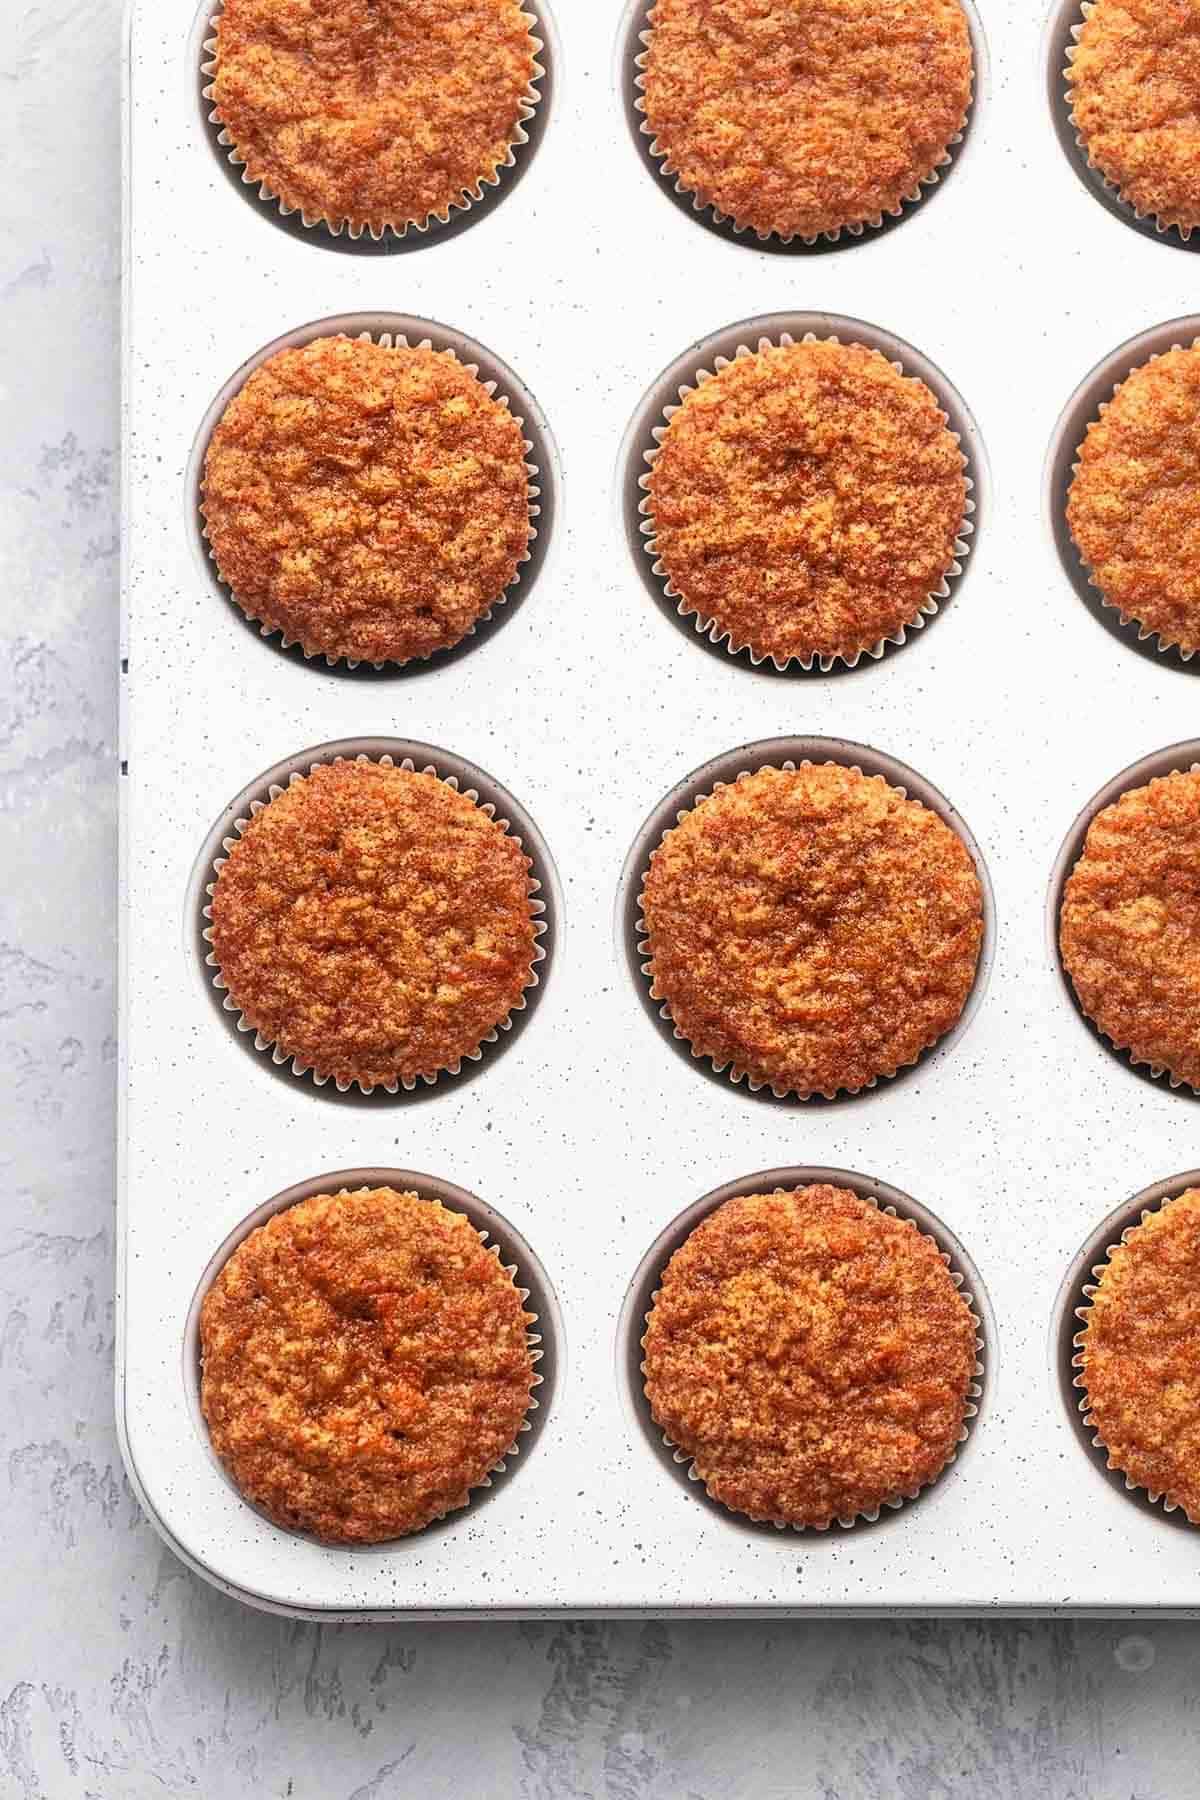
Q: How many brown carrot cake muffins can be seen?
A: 12